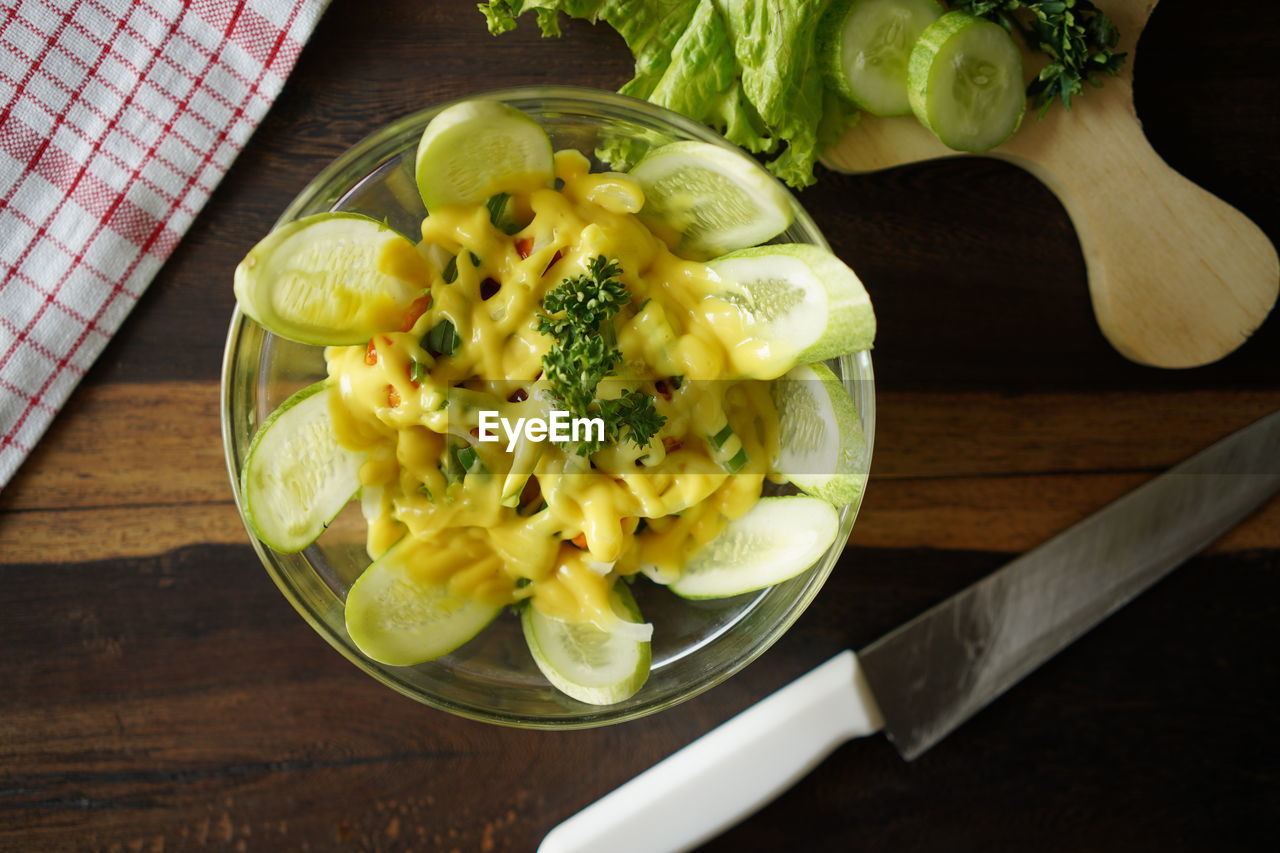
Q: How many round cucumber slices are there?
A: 2